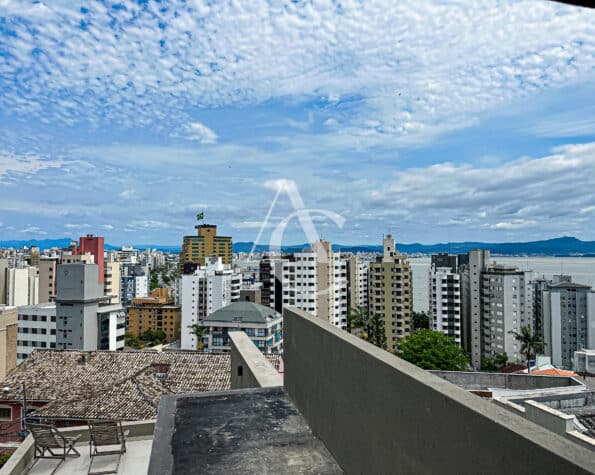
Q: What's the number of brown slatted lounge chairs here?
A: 2